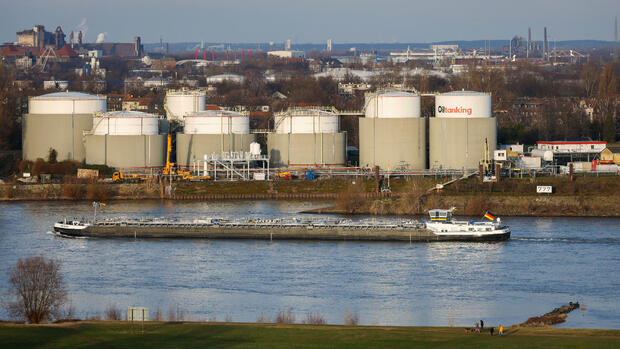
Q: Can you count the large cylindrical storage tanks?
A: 7